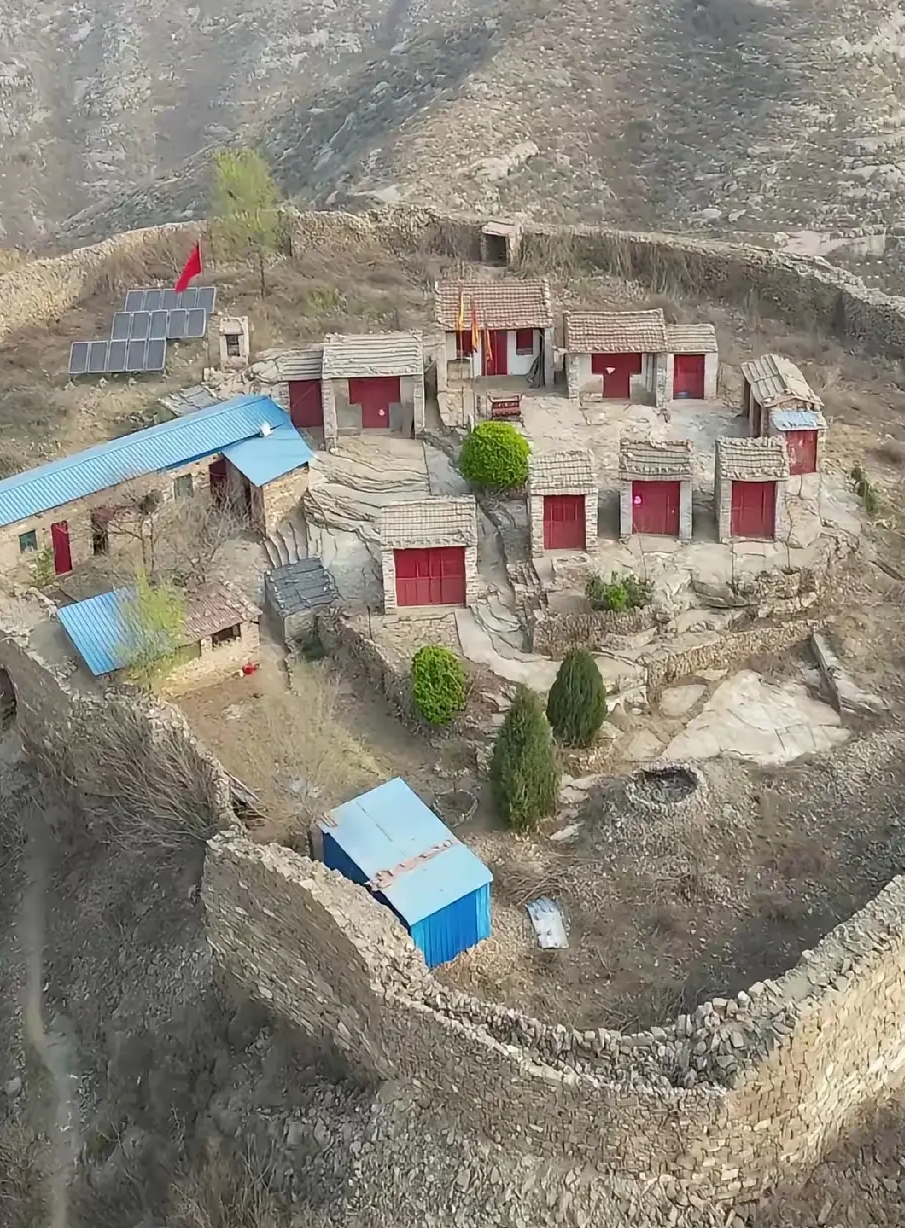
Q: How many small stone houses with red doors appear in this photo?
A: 10